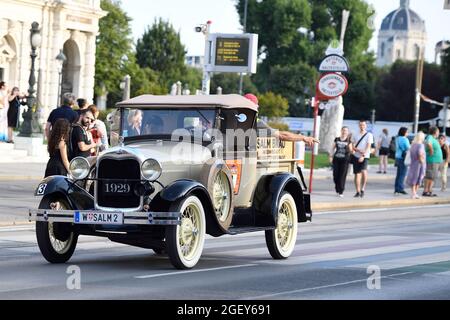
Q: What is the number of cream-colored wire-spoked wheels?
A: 4